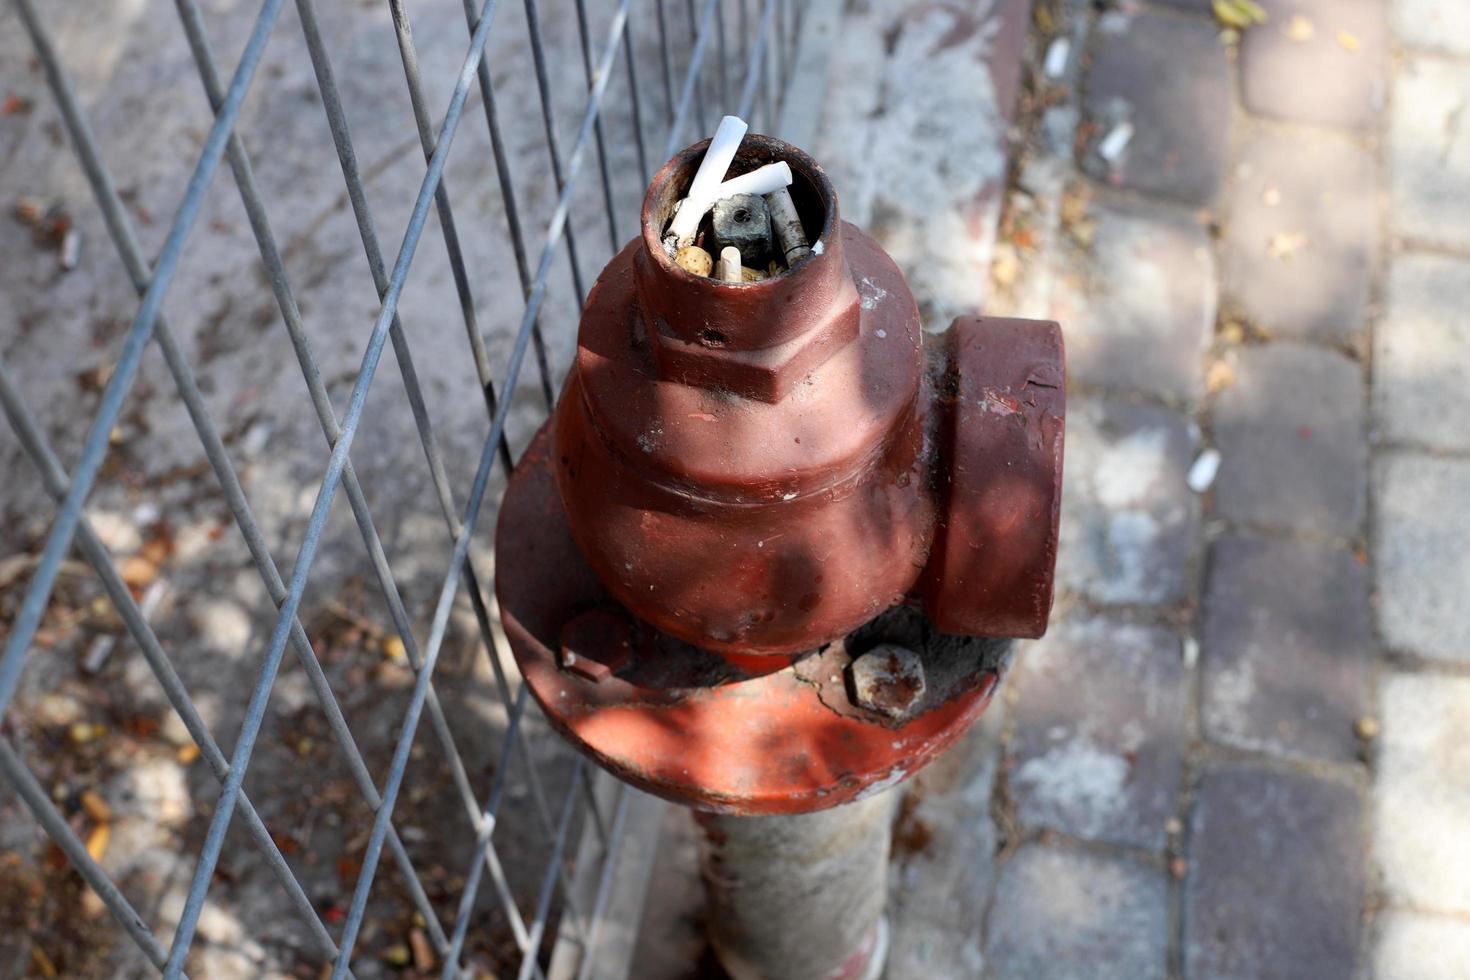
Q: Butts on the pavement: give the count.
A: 3